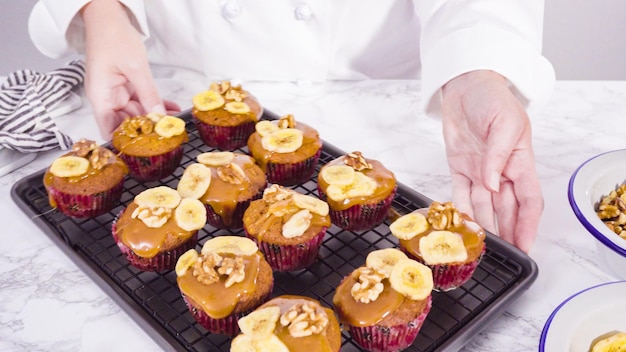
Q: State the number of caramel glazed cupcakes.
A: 12